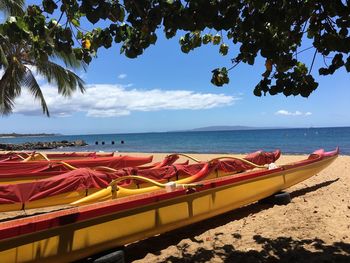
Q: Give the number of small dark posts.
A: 4